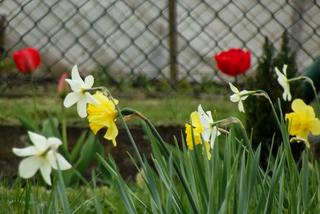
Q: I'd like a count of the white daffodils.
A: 5